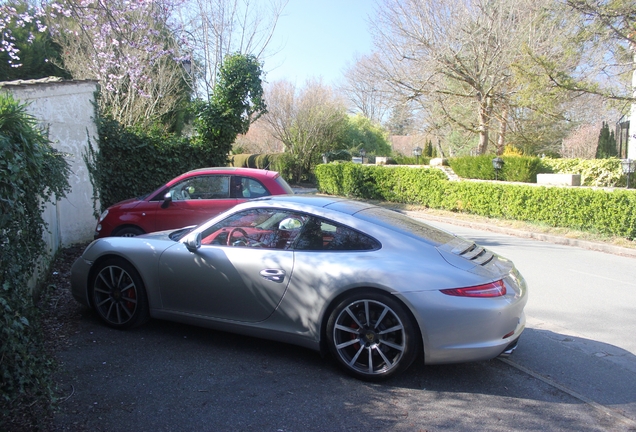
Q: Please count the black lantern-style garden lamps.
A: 4